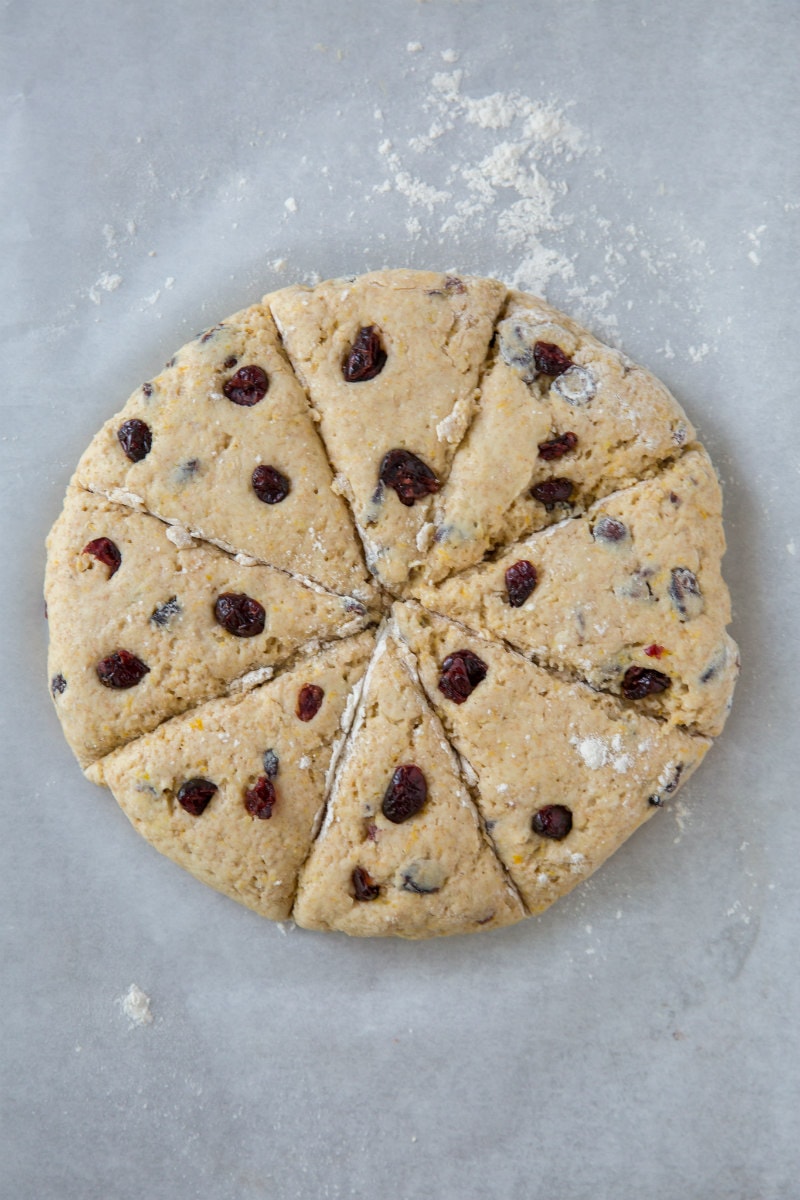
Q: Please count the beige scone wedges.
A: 8